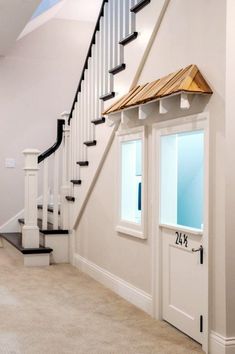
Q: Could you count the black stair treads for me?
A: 12